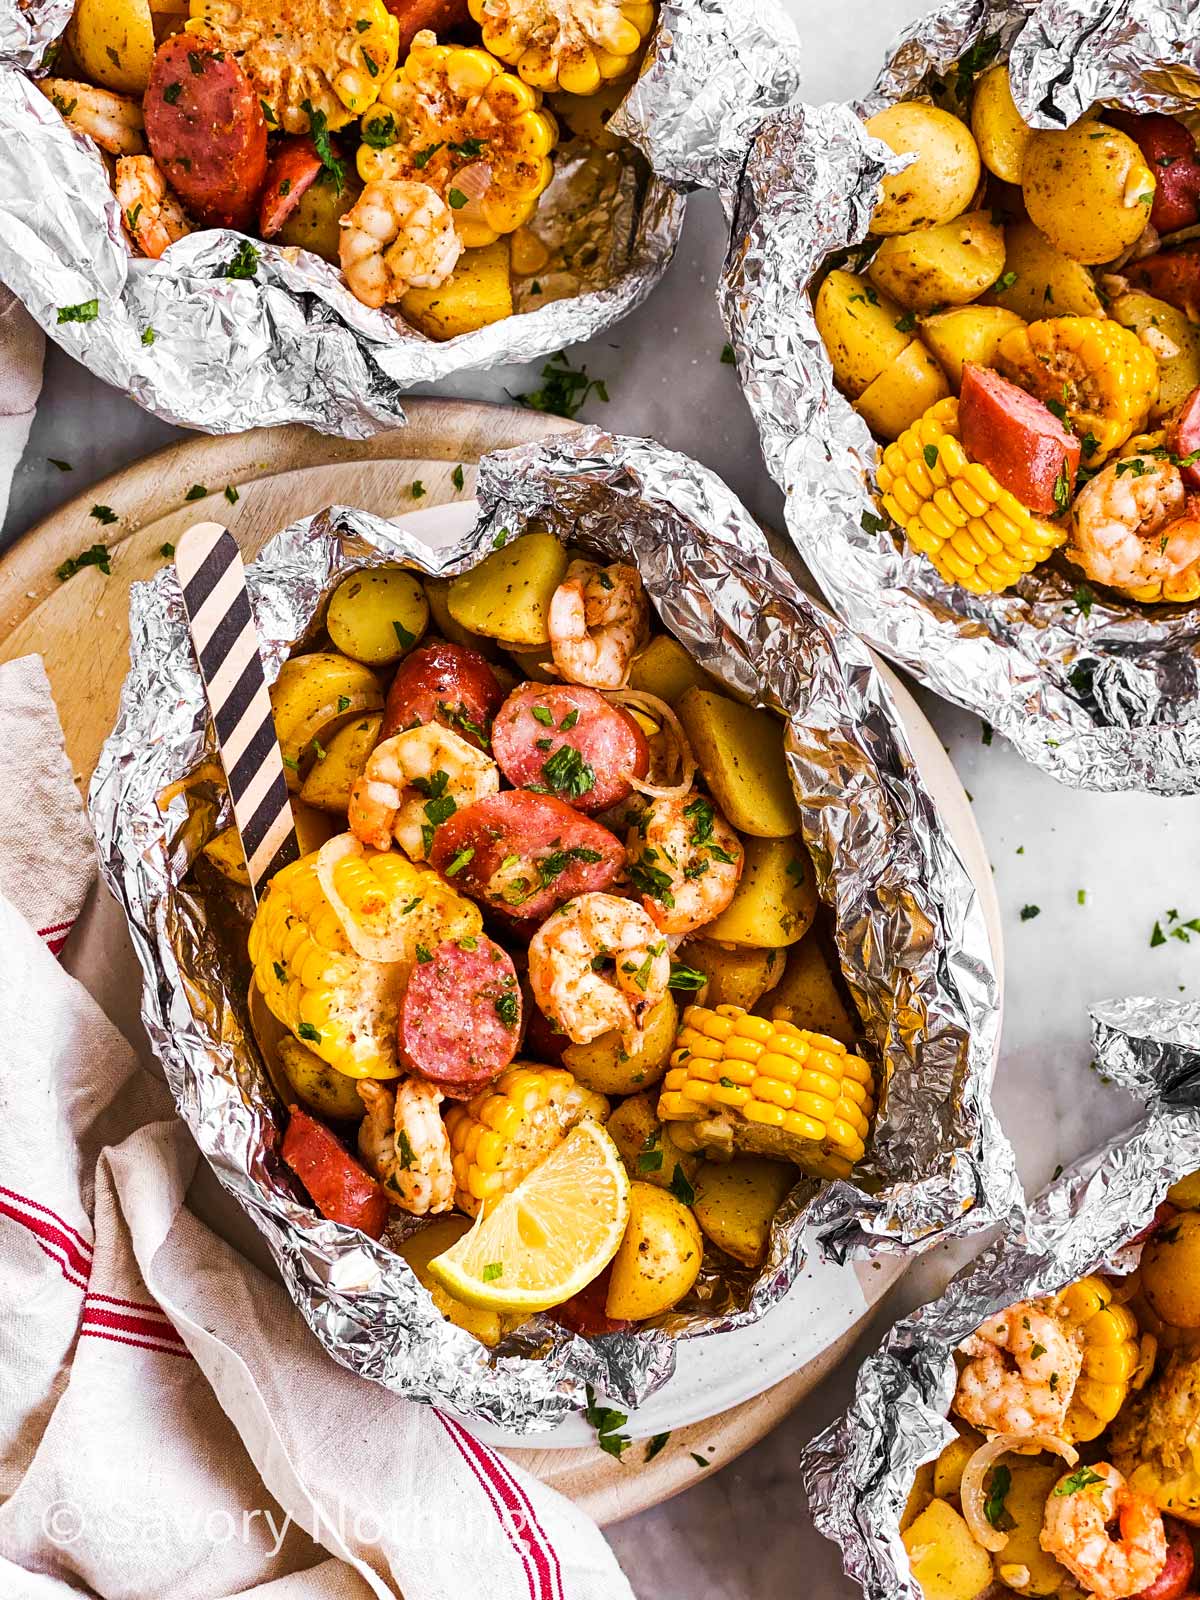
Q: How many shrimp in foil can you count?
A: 11